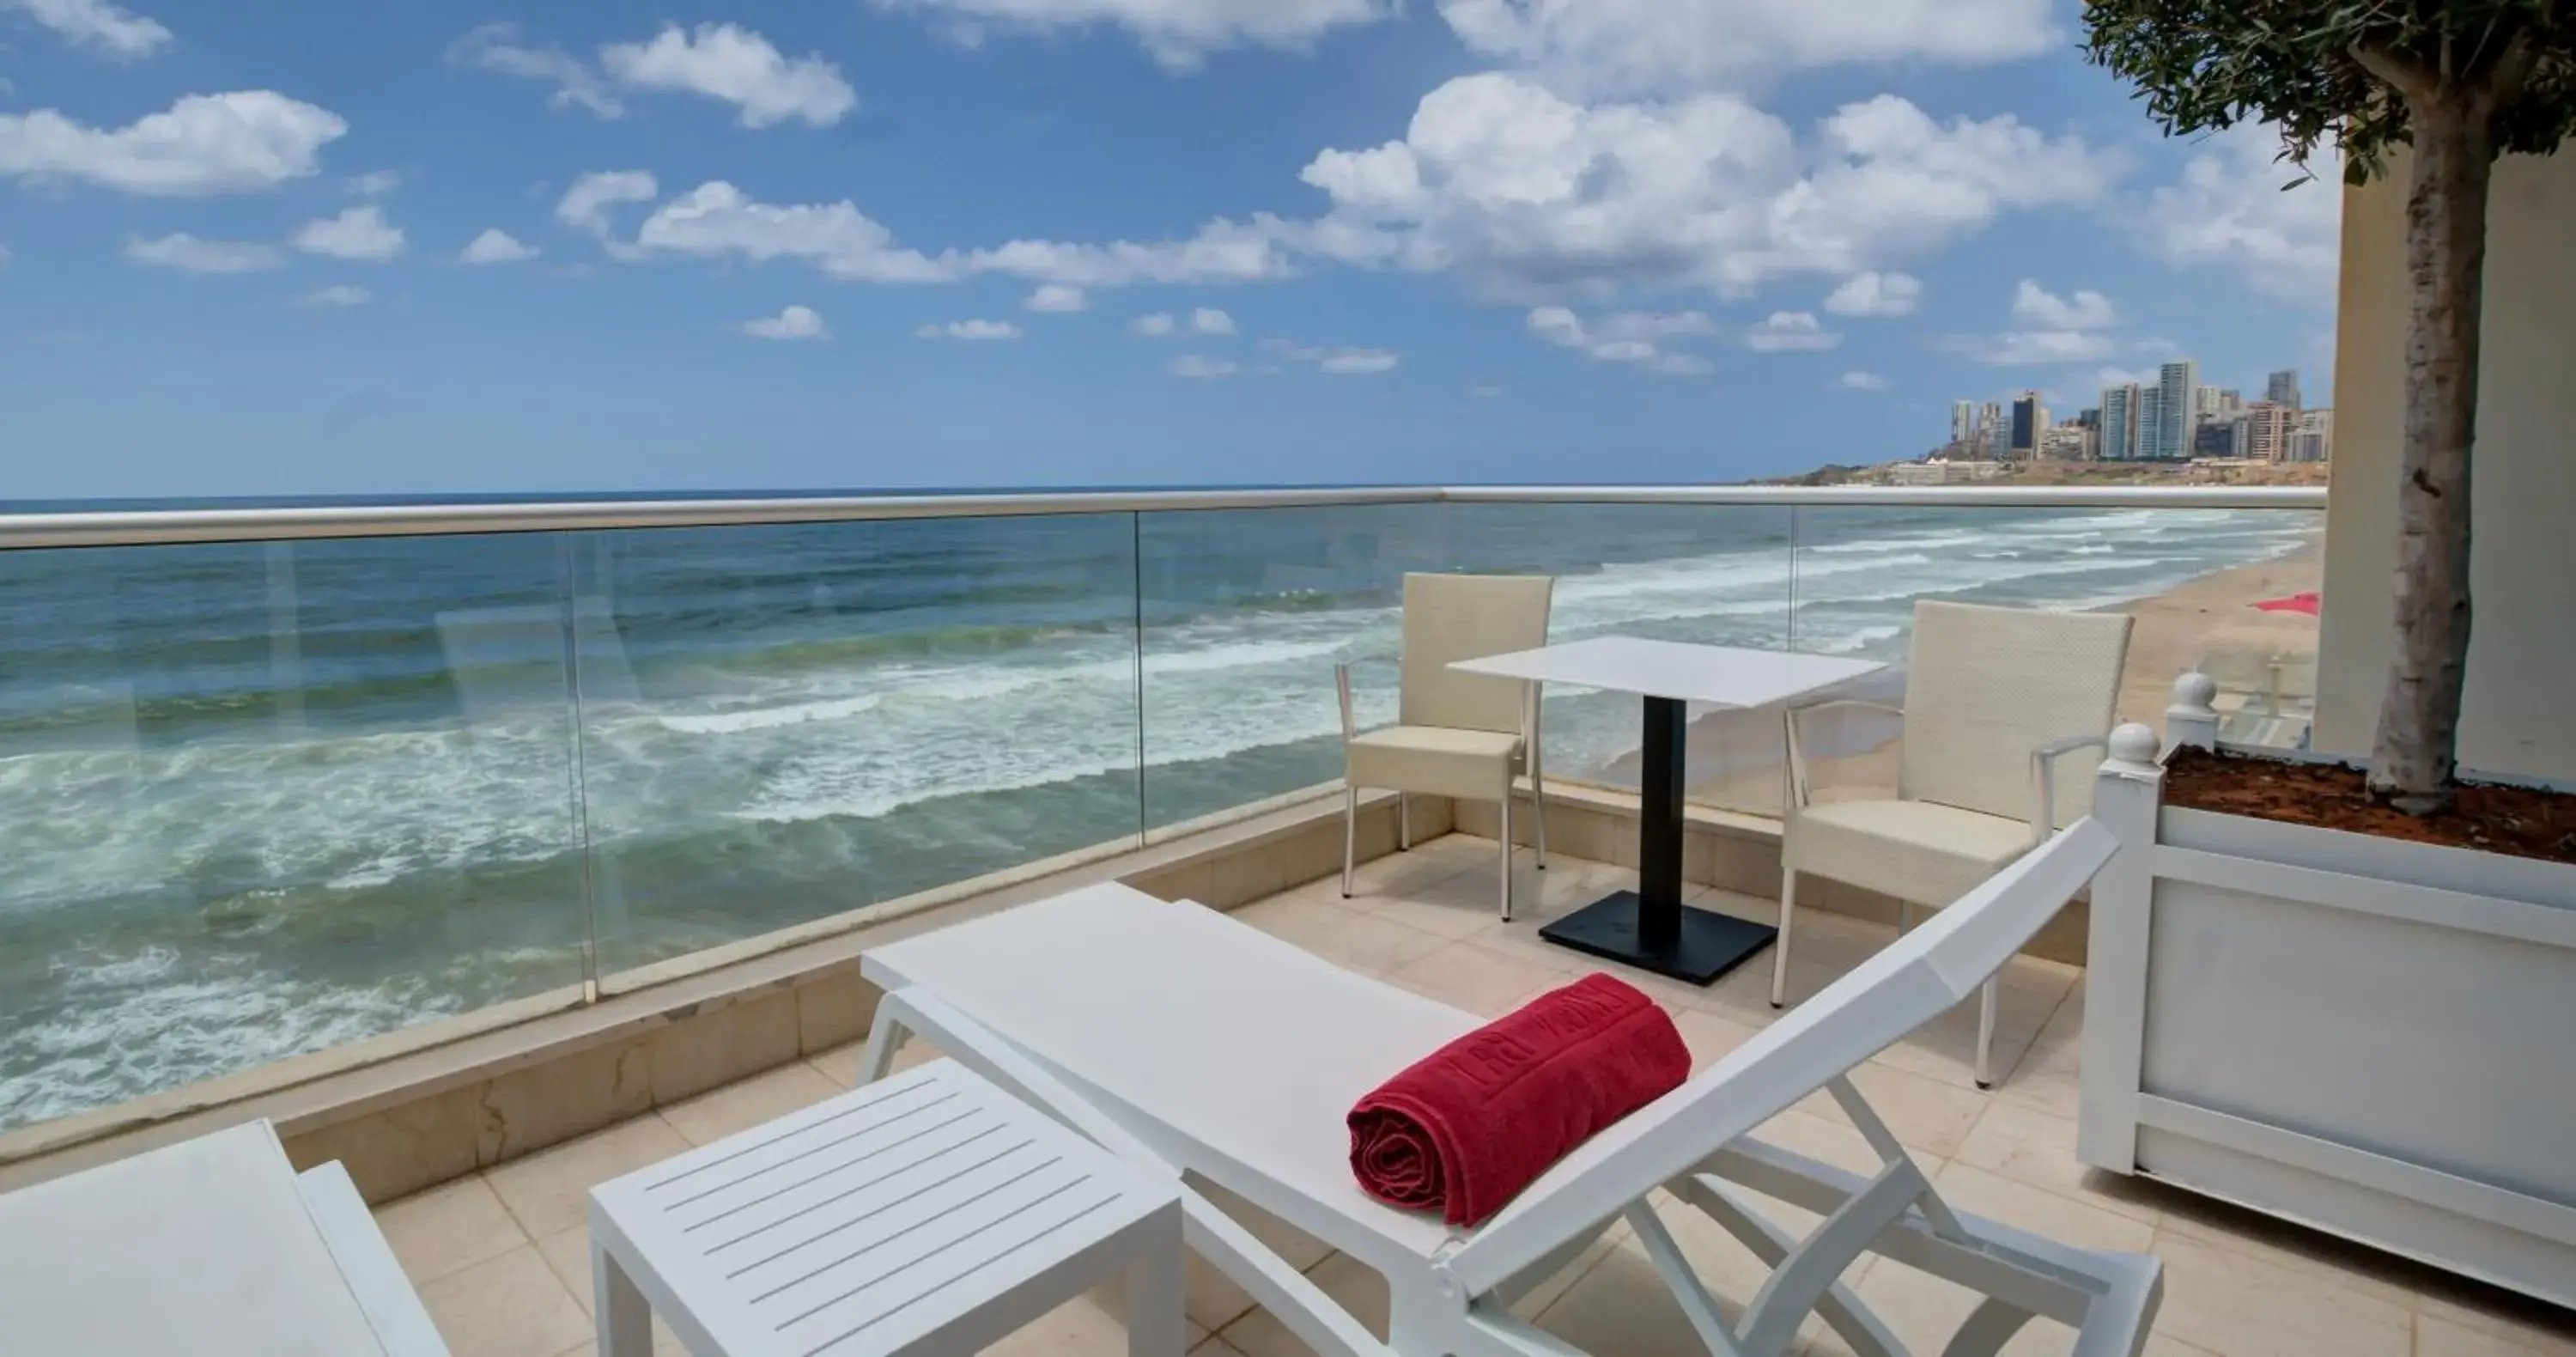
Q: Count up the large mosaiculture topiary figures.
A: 0